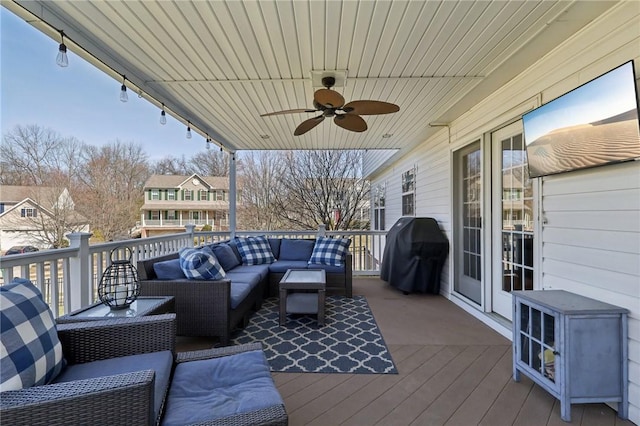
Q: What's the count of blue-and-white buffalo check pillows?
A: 4